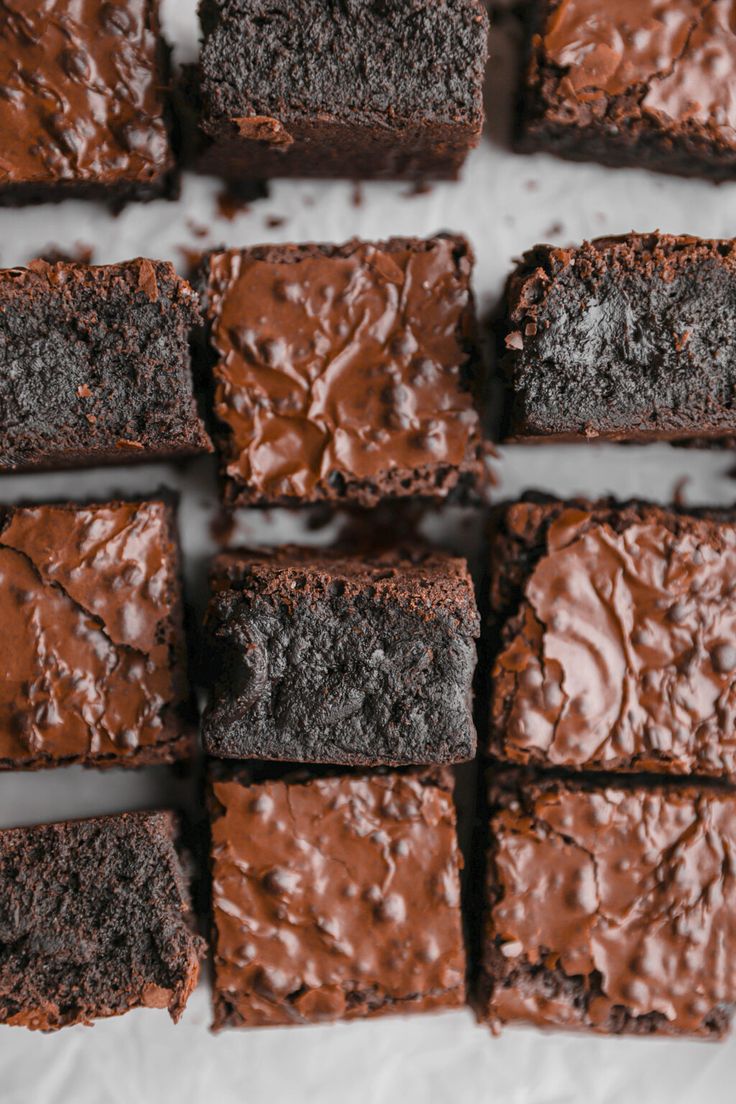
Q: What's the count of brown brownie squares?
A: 7